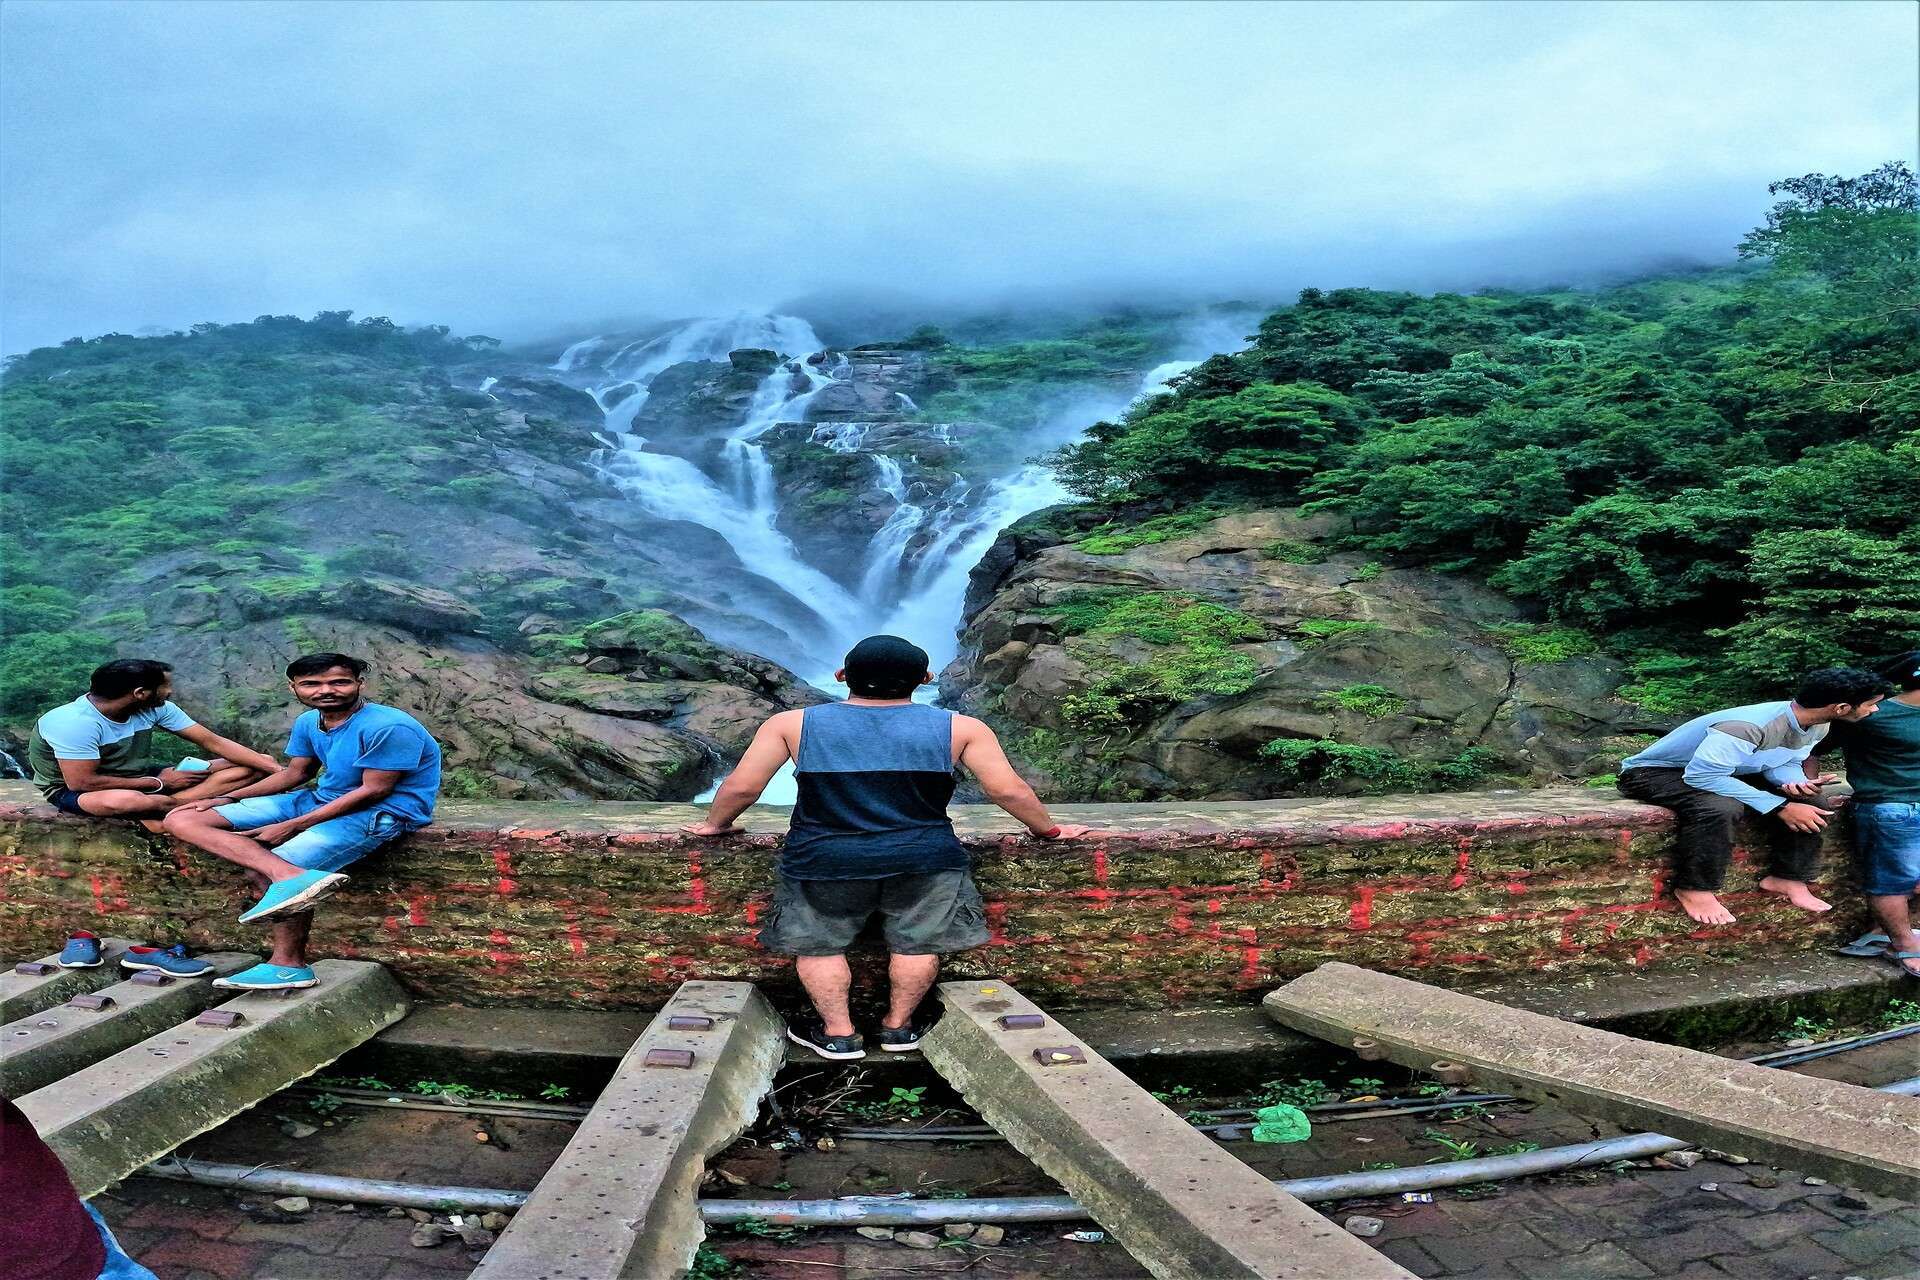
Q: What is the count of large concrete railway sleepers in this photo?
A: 6